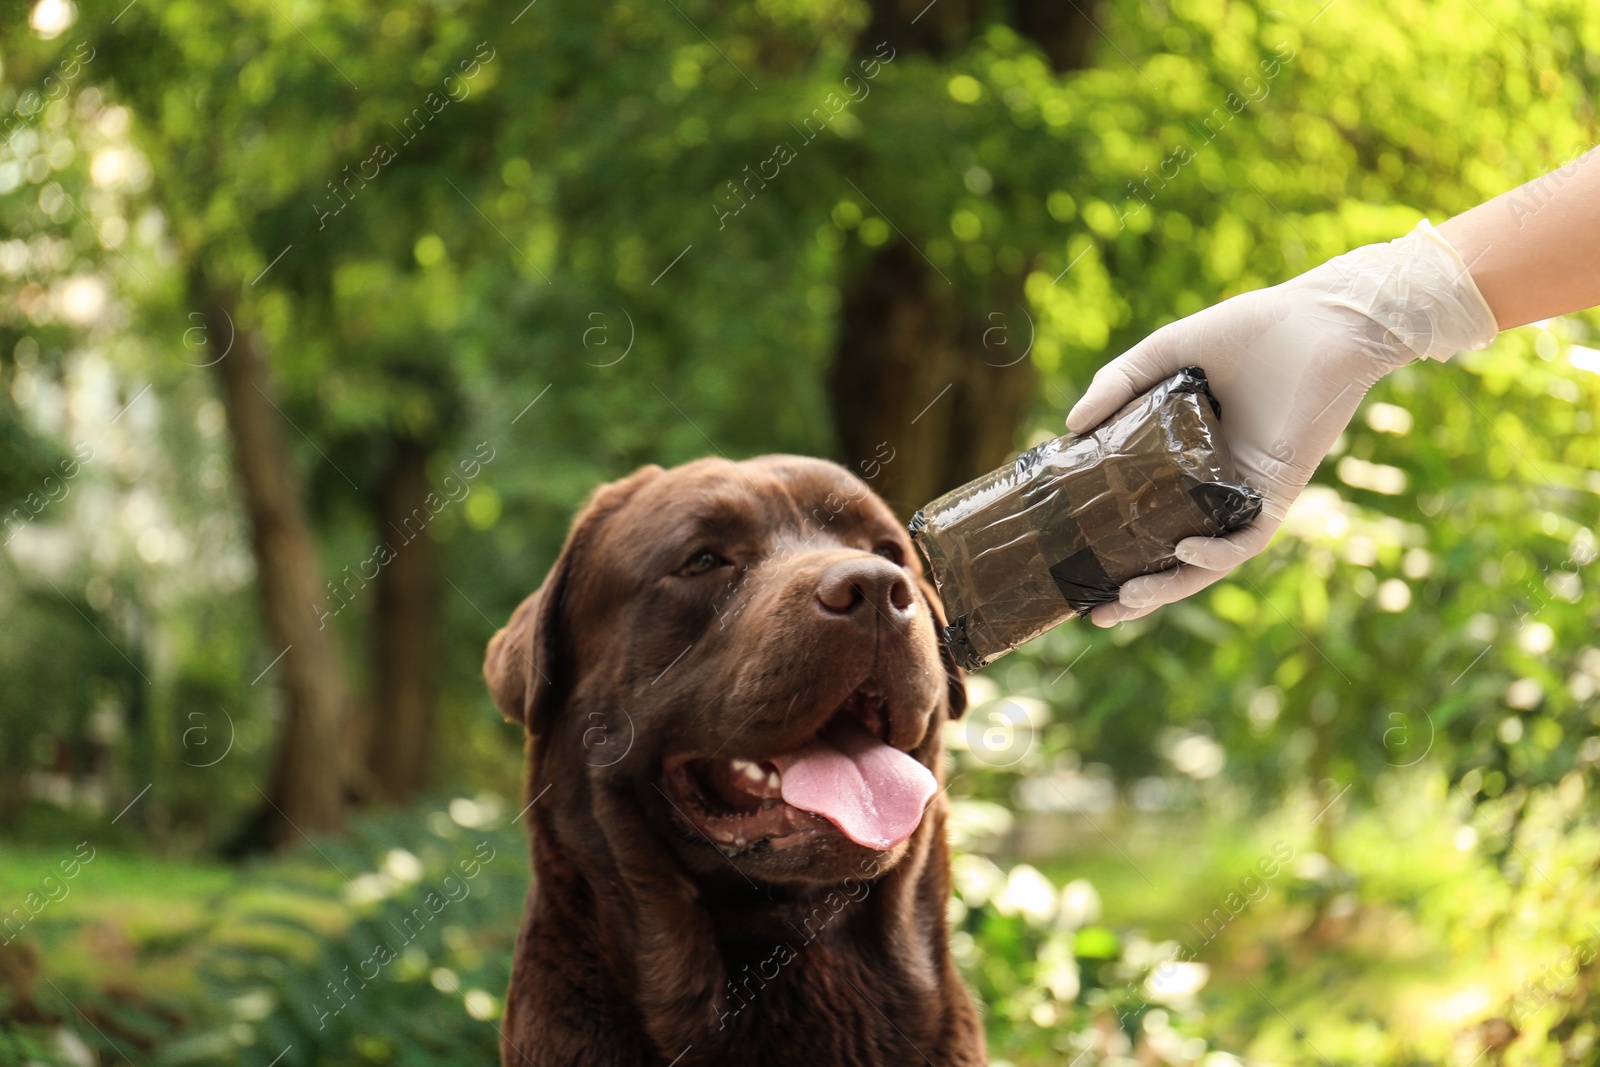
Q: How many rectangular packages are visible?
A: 1